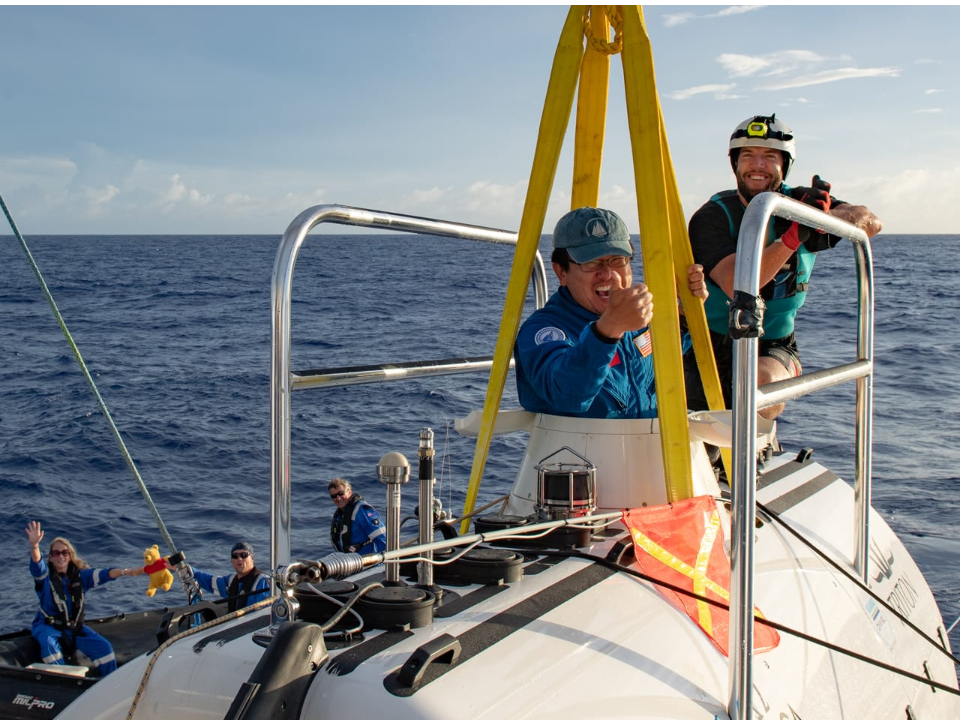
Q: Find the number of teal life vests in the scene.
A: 1